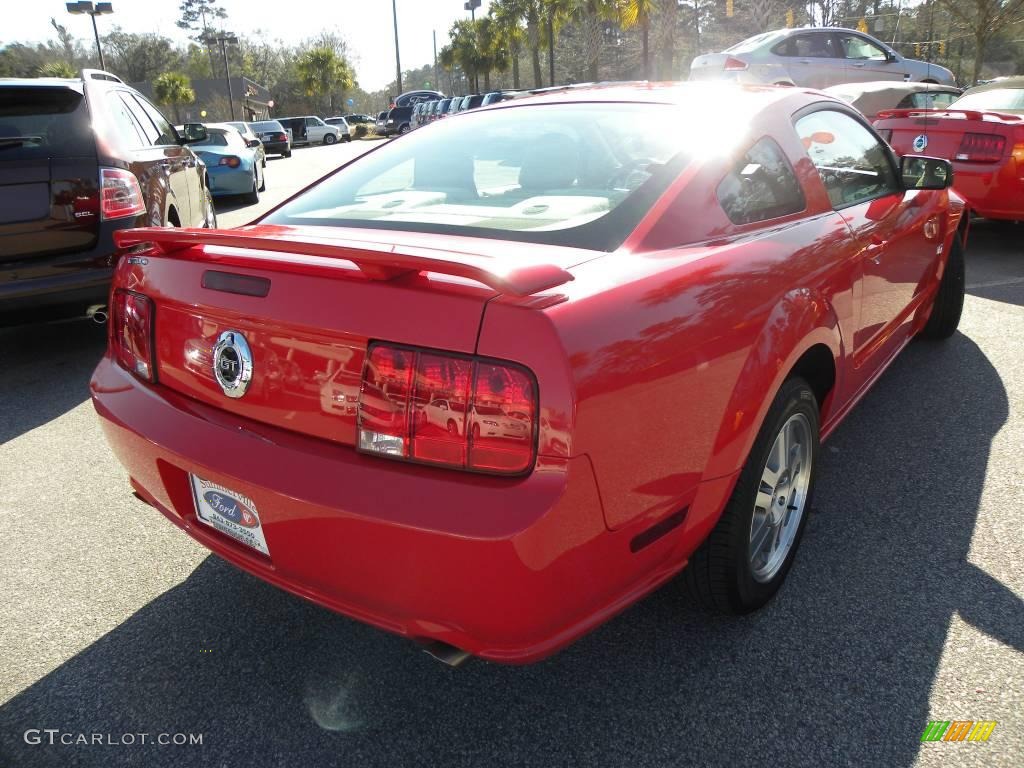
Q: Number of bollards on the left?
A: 0